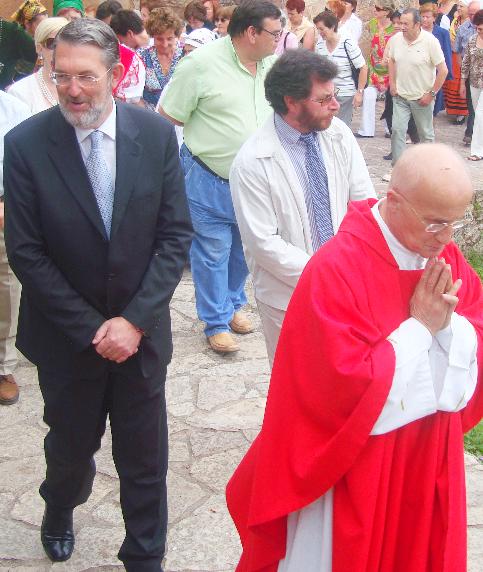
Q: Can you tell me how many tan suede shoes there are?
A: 2